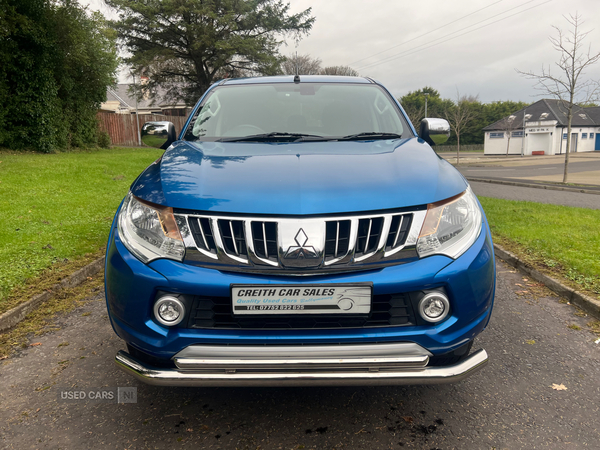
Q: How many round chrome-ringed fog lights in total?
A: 2